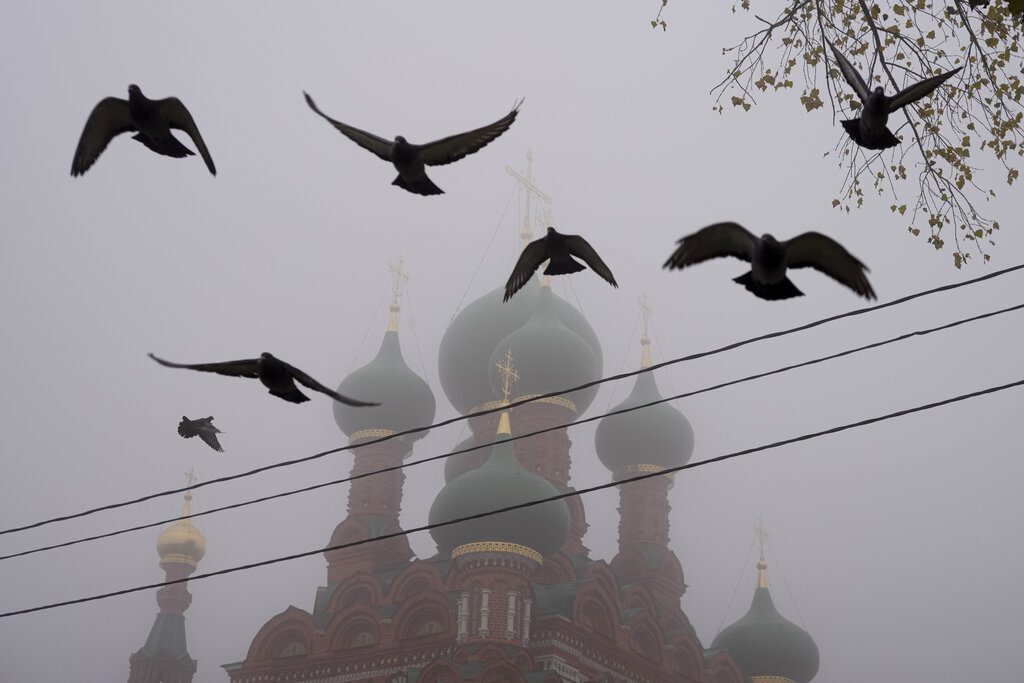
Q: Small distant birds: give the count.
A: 1